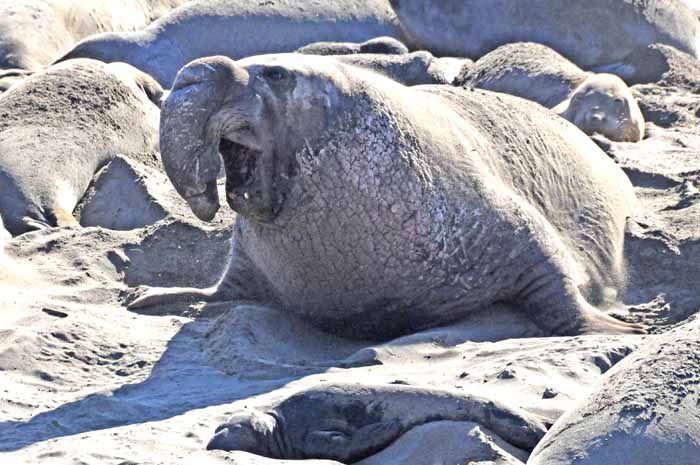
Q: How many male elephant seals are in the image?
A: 1